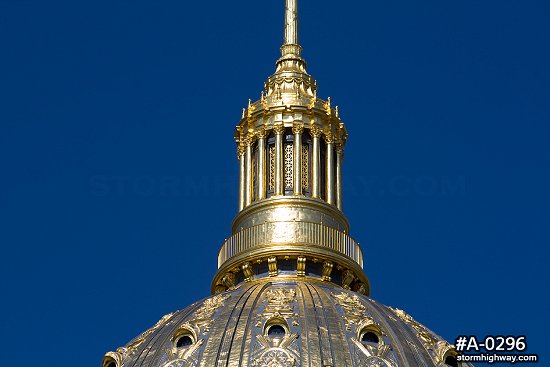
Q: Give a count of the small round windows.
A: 5